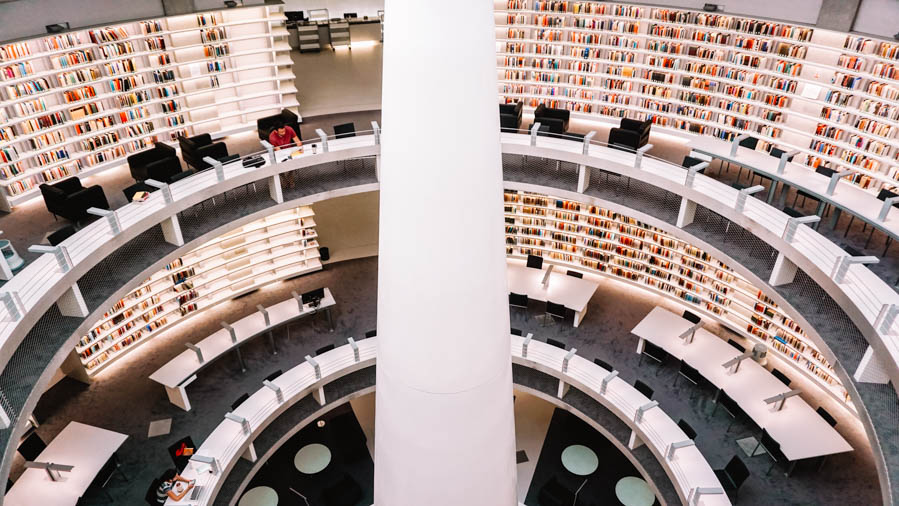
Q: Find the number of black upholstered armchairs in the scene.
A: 7